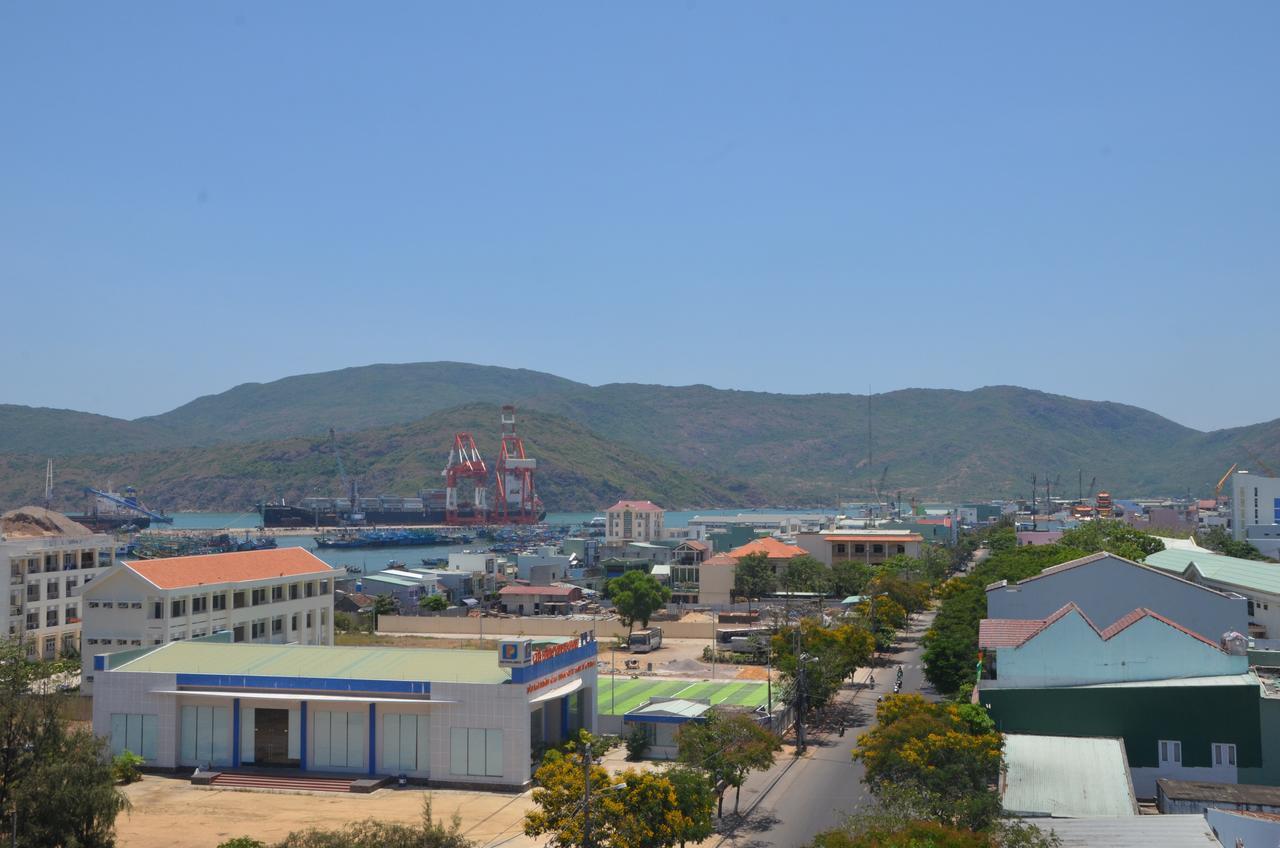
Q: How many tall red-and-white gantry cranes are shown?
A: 2